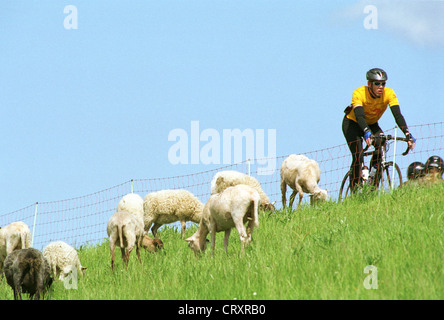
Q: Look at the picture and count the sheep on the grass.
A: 9